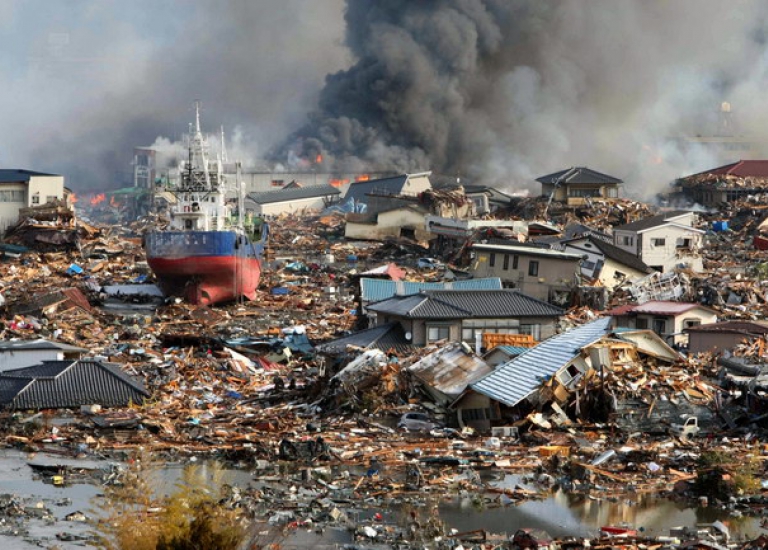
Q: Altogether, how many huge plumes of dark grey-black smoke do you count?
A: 1